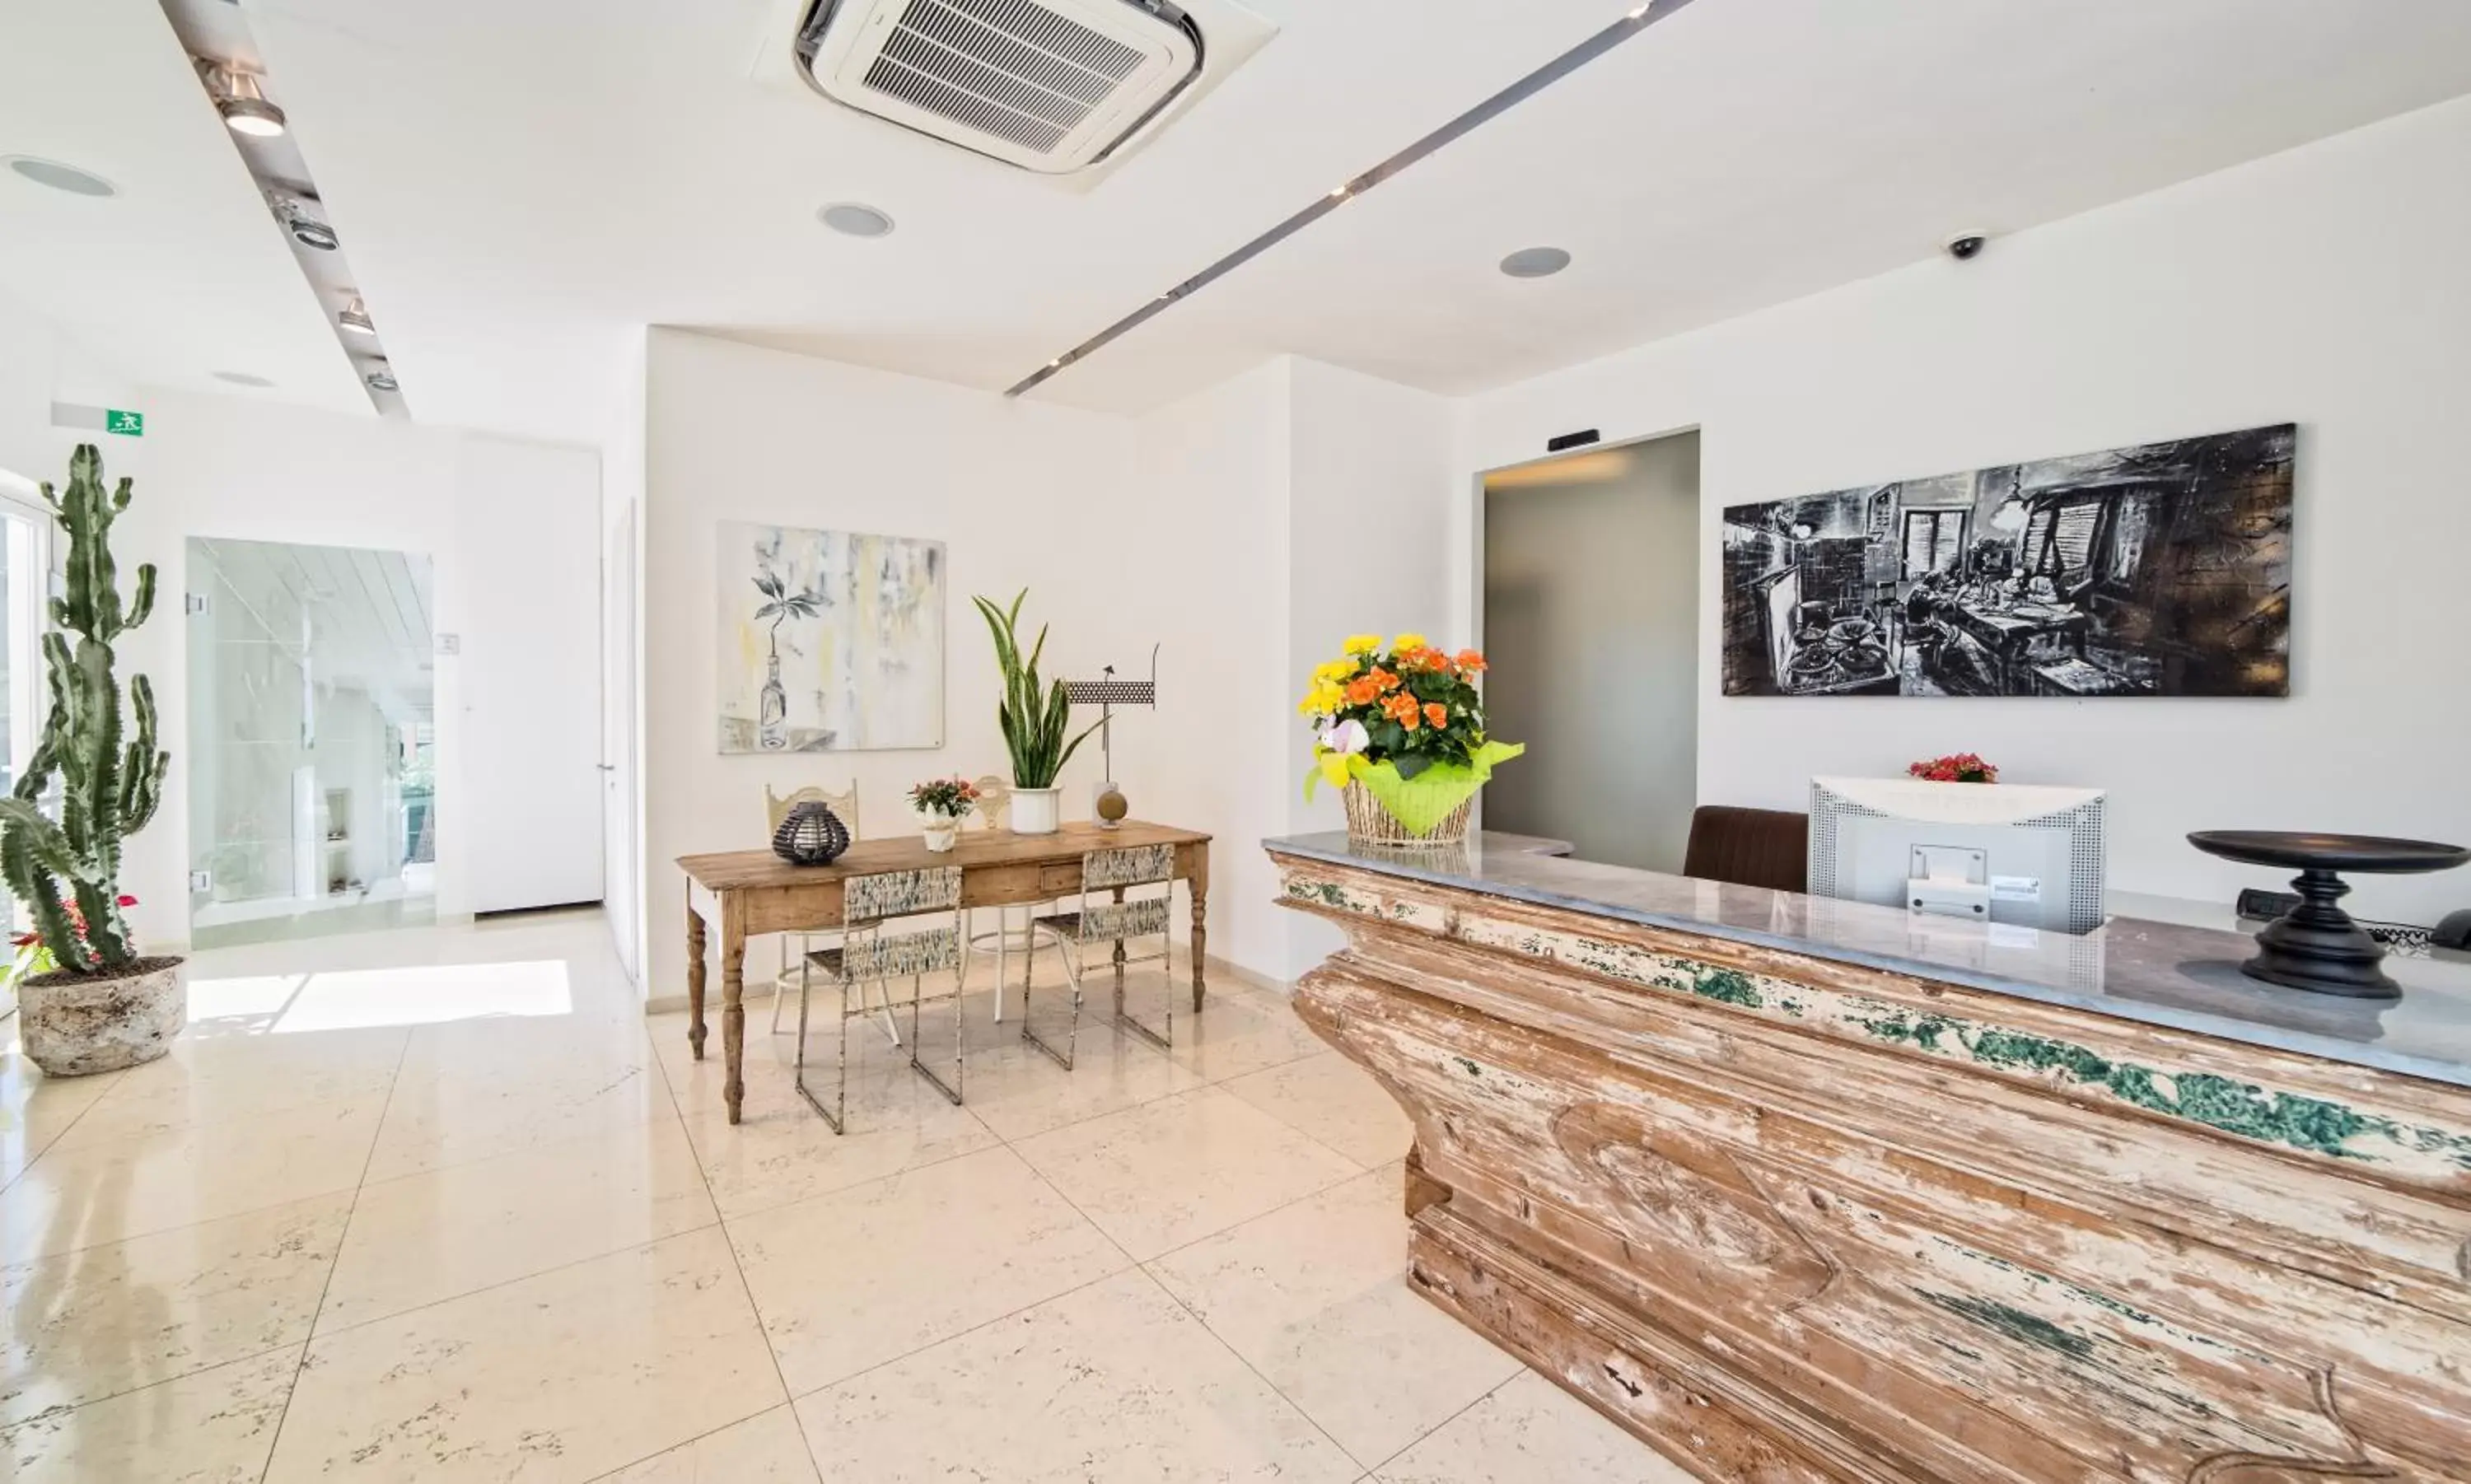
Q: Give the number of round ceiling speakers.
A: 4